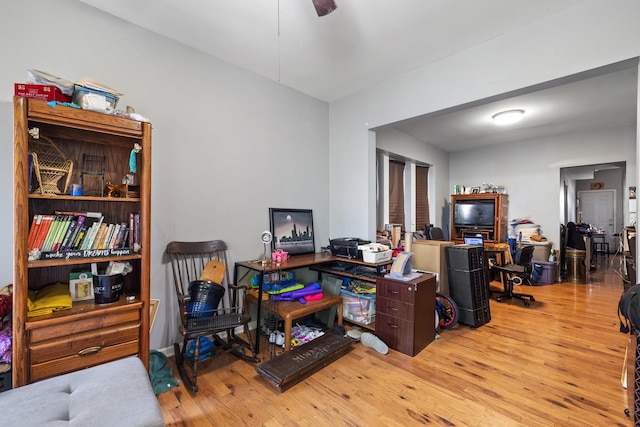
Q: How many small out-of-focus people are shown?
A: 0